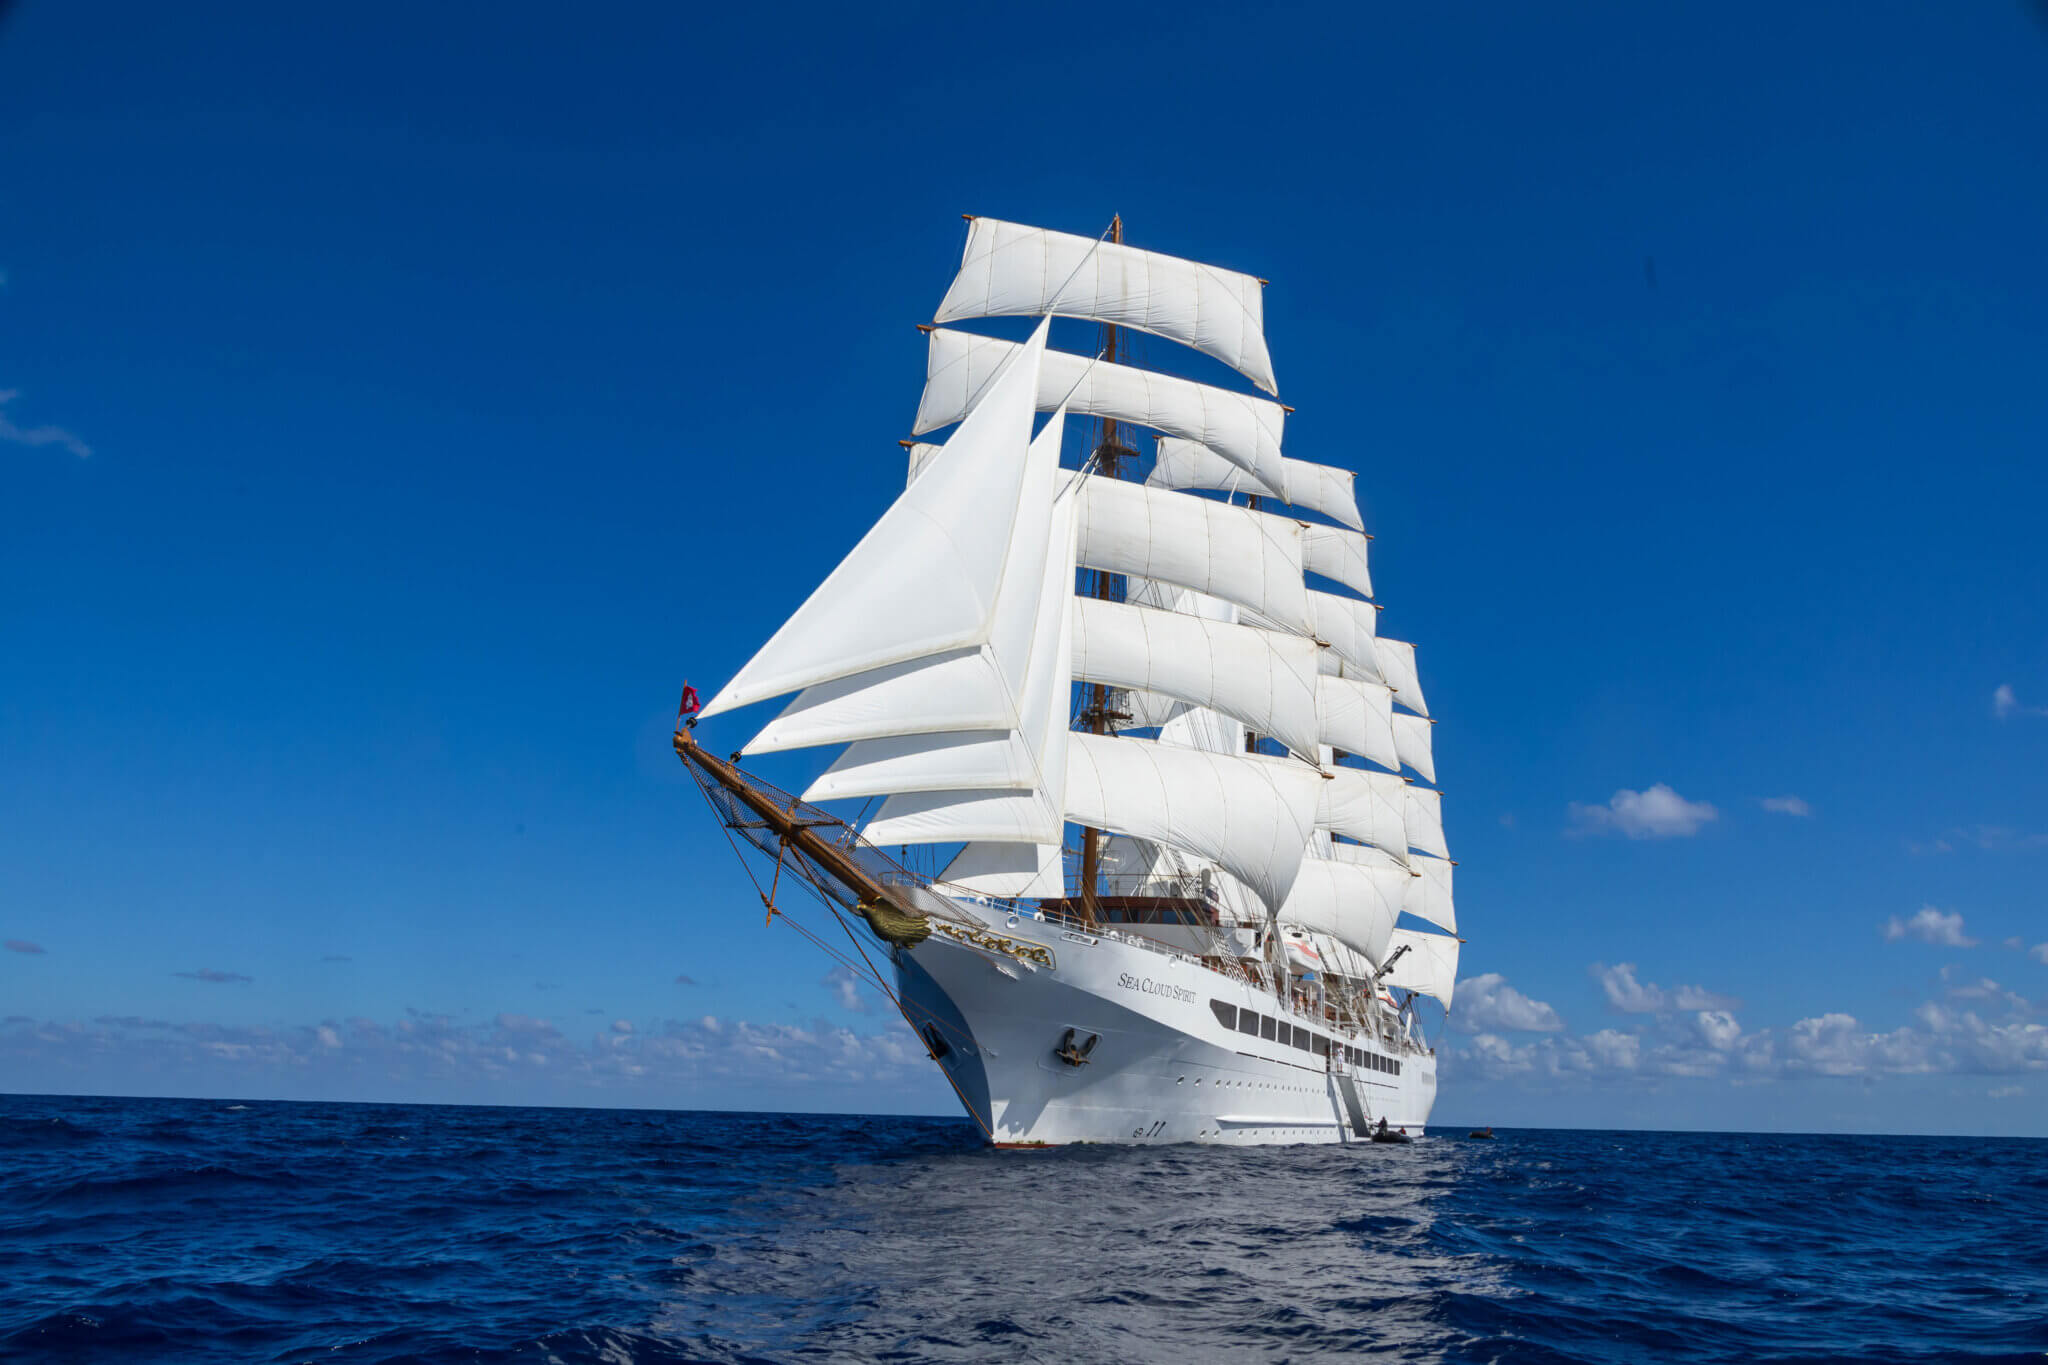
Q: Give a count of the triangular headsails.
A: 5